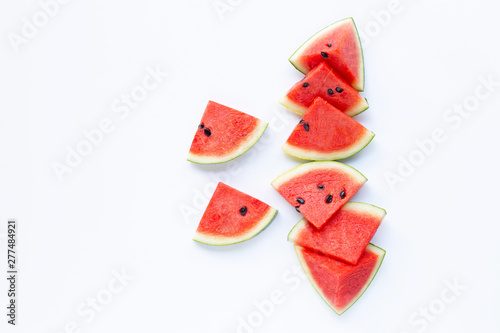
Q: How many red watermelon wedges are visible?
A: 8